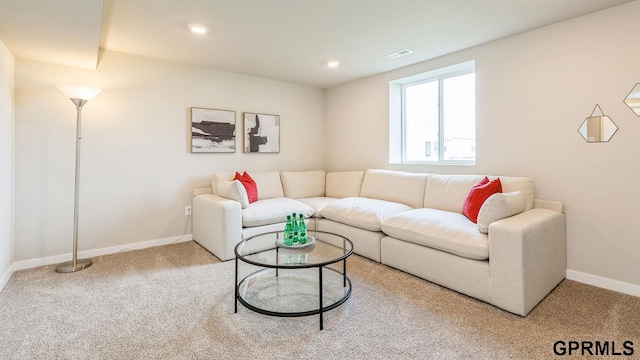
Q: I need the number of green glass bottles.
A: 3